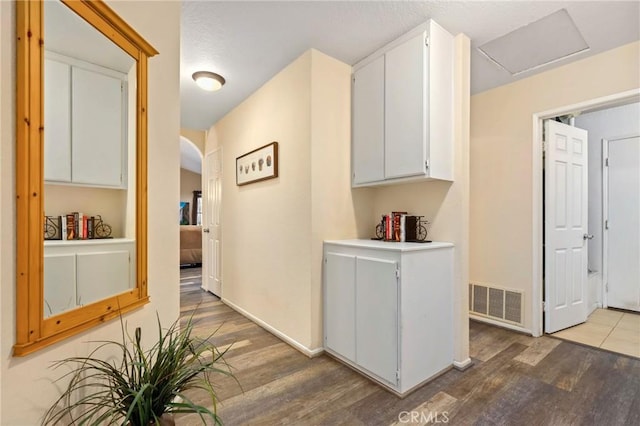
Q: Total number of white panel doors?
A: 2